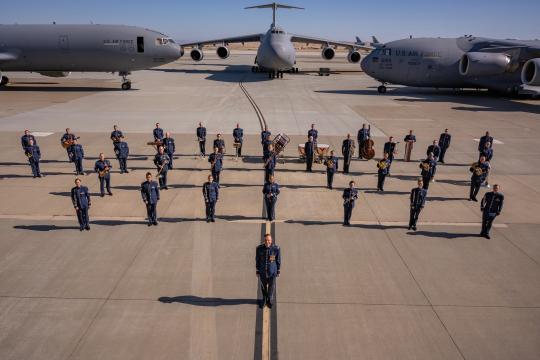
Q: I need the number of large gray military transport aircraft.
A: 3